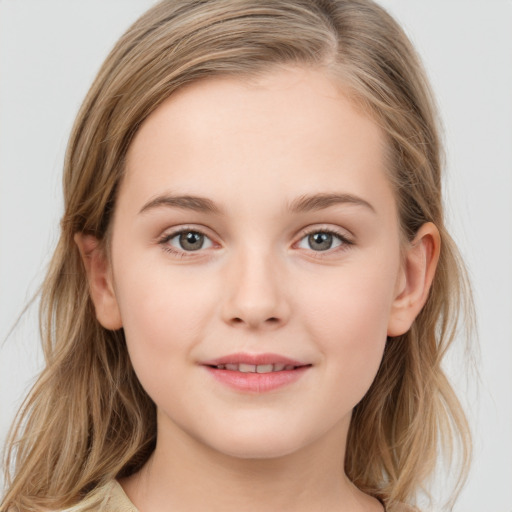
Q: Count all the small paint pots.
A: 0